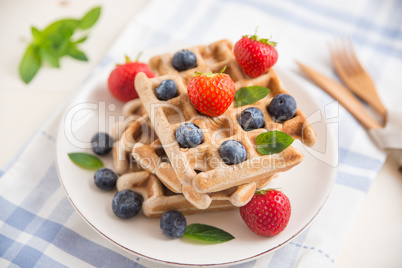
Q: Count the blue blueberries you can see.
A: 10